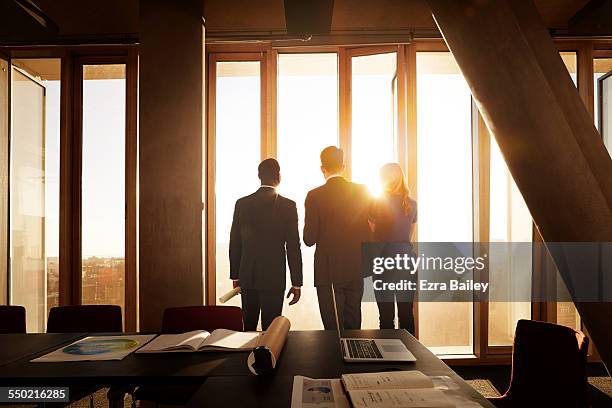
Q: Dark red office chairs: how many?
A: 4